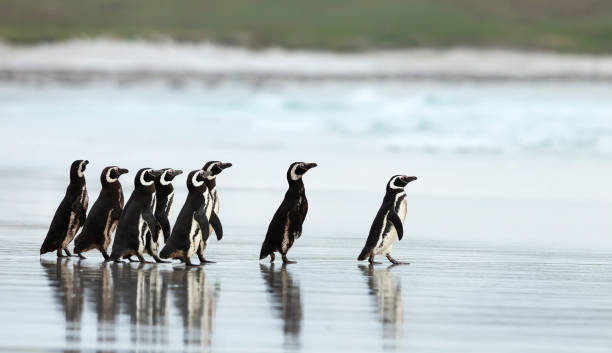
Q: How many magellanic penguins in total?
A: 8